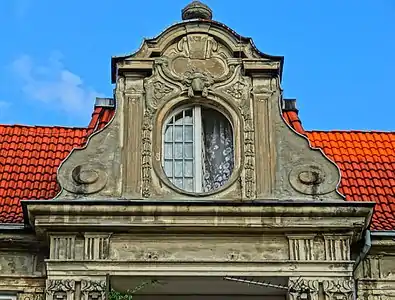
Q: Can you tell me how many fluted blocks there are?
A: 4